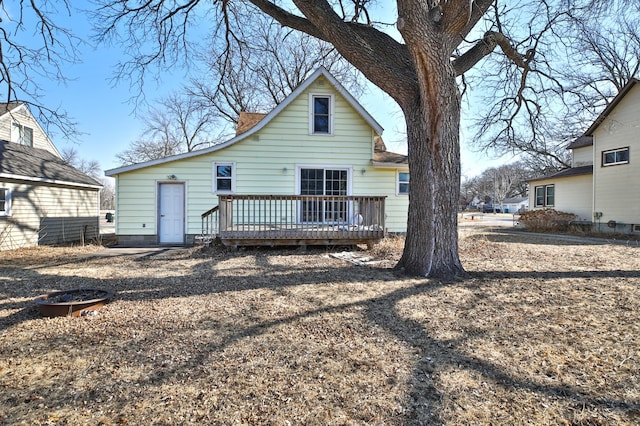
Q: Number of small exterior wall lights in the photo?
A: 3